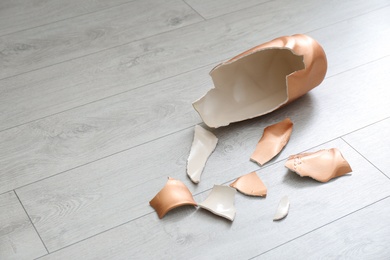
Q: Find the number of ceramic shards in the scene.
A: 7